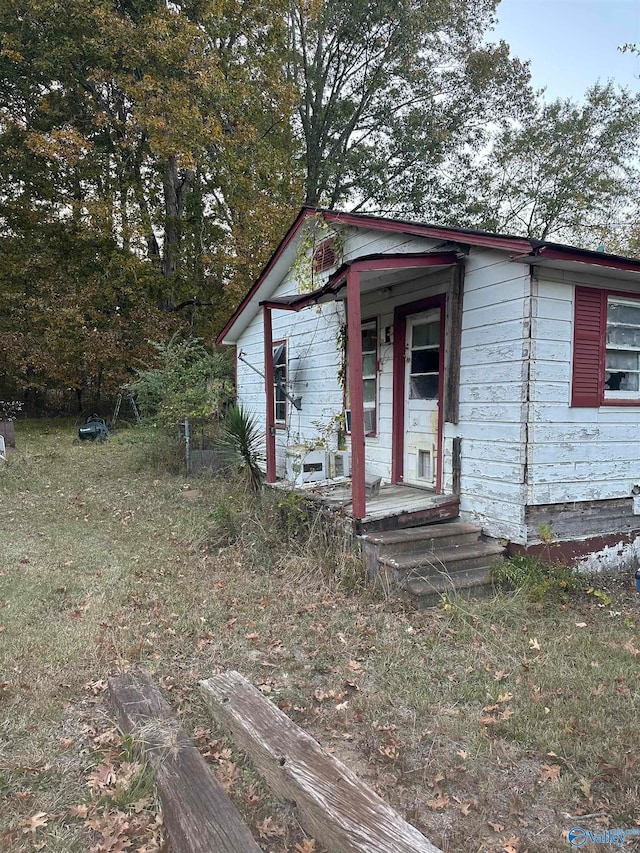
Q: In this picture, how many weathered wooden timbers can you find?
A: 2